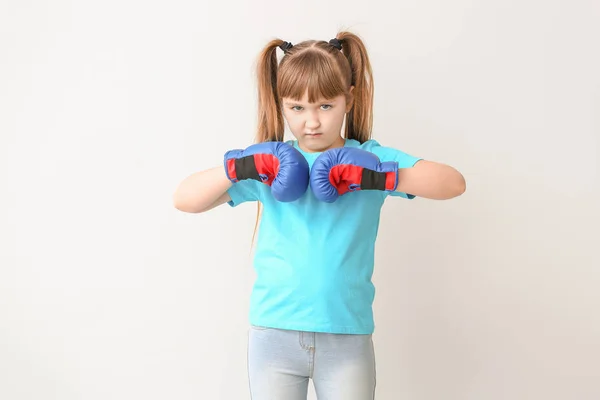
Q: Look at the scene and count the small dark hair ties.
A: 2